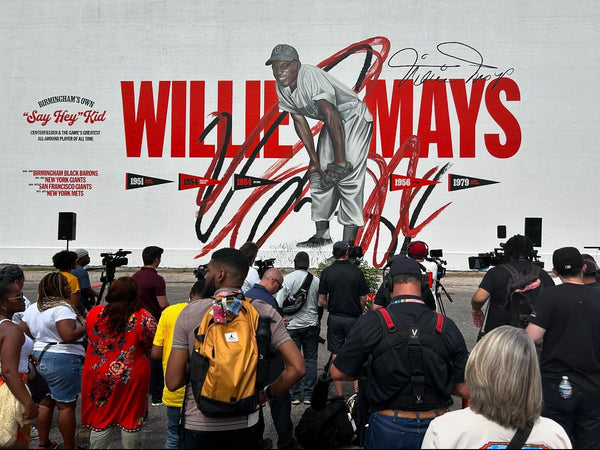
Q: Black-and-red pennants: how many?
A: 5